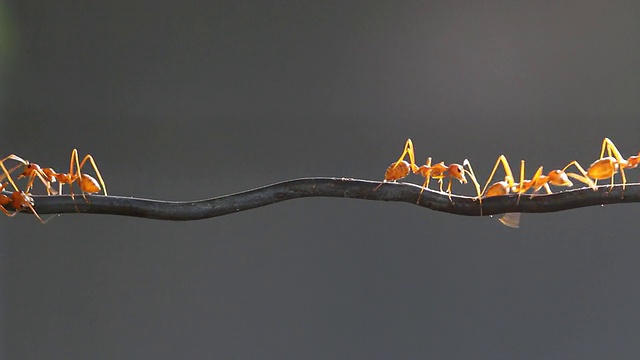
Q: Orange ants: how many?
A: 5